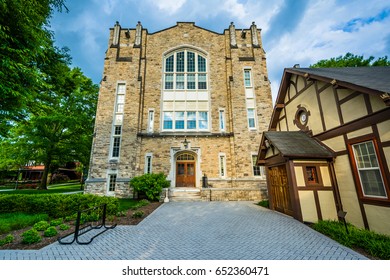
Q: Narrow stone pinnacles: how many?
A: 4